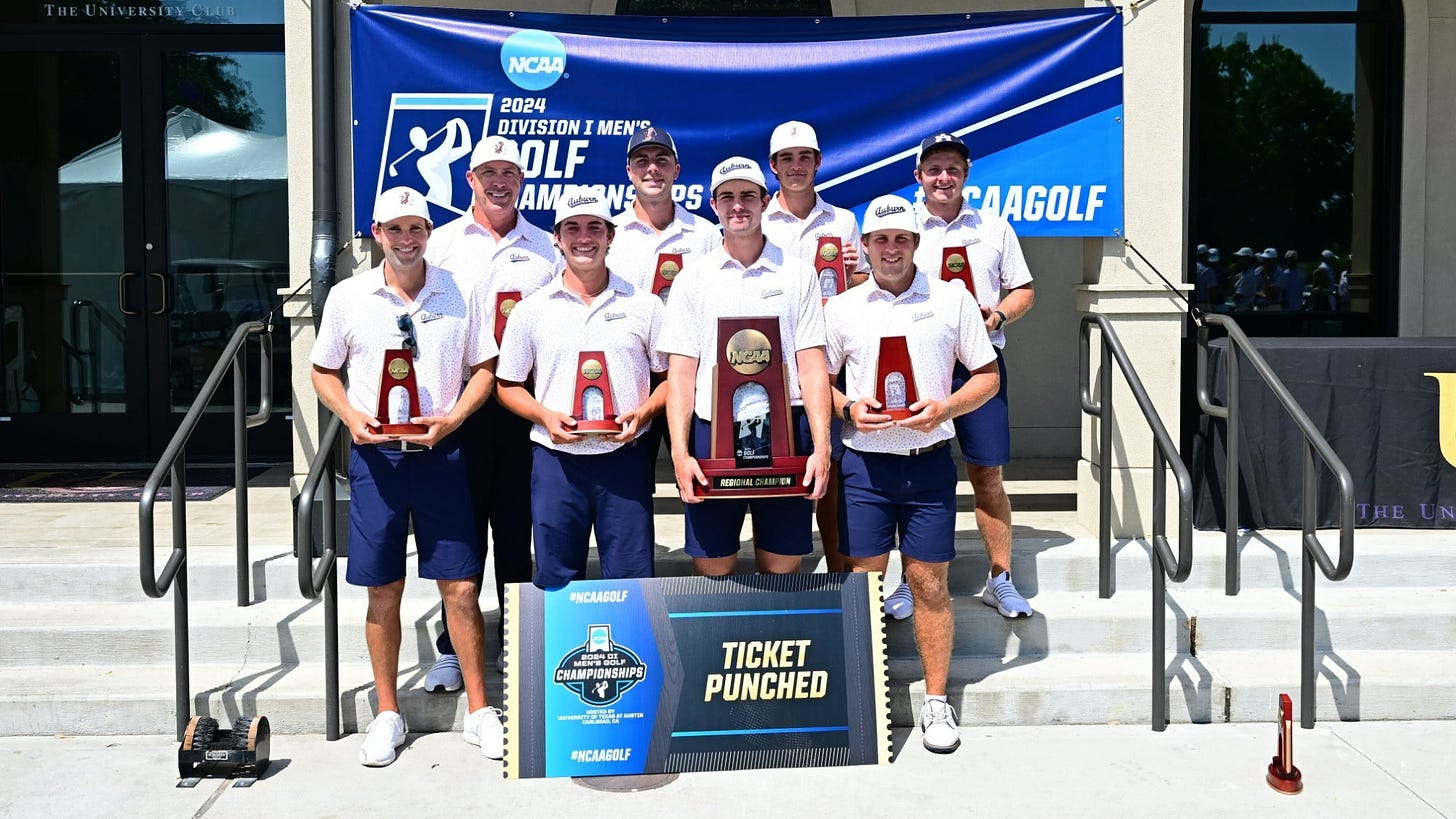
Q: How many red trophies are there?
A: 9